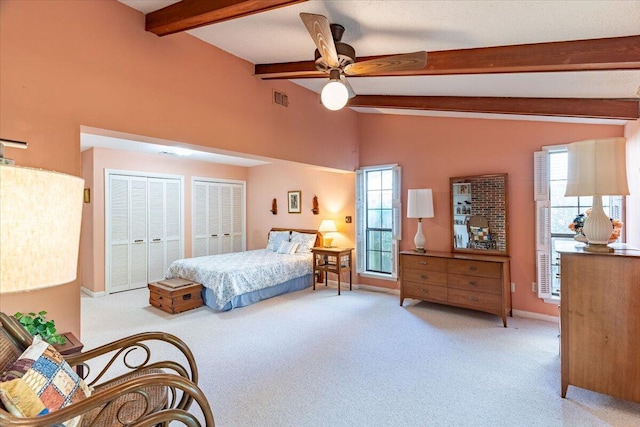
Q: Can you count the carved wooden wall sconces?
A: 2